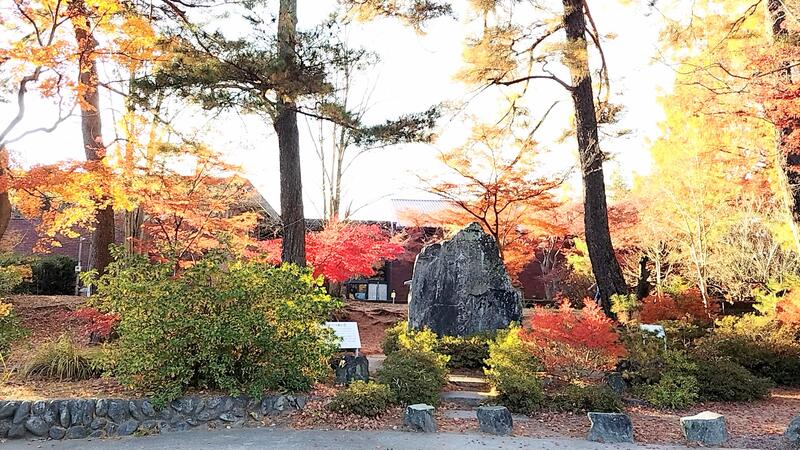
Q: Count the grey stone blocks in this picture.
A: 5